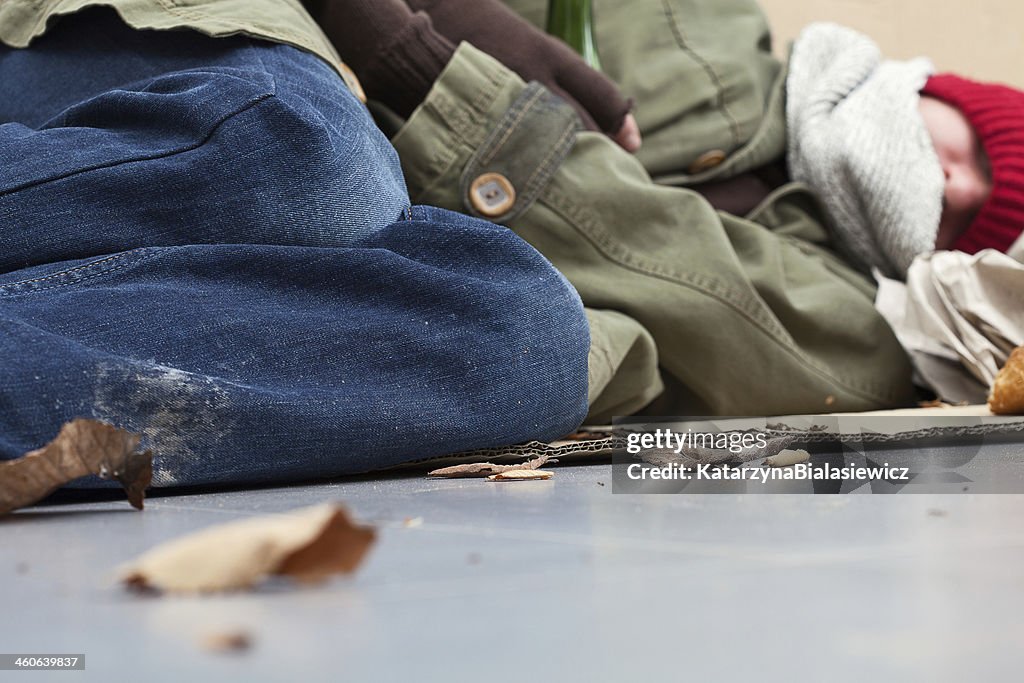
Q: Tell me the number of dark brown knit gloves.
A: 2